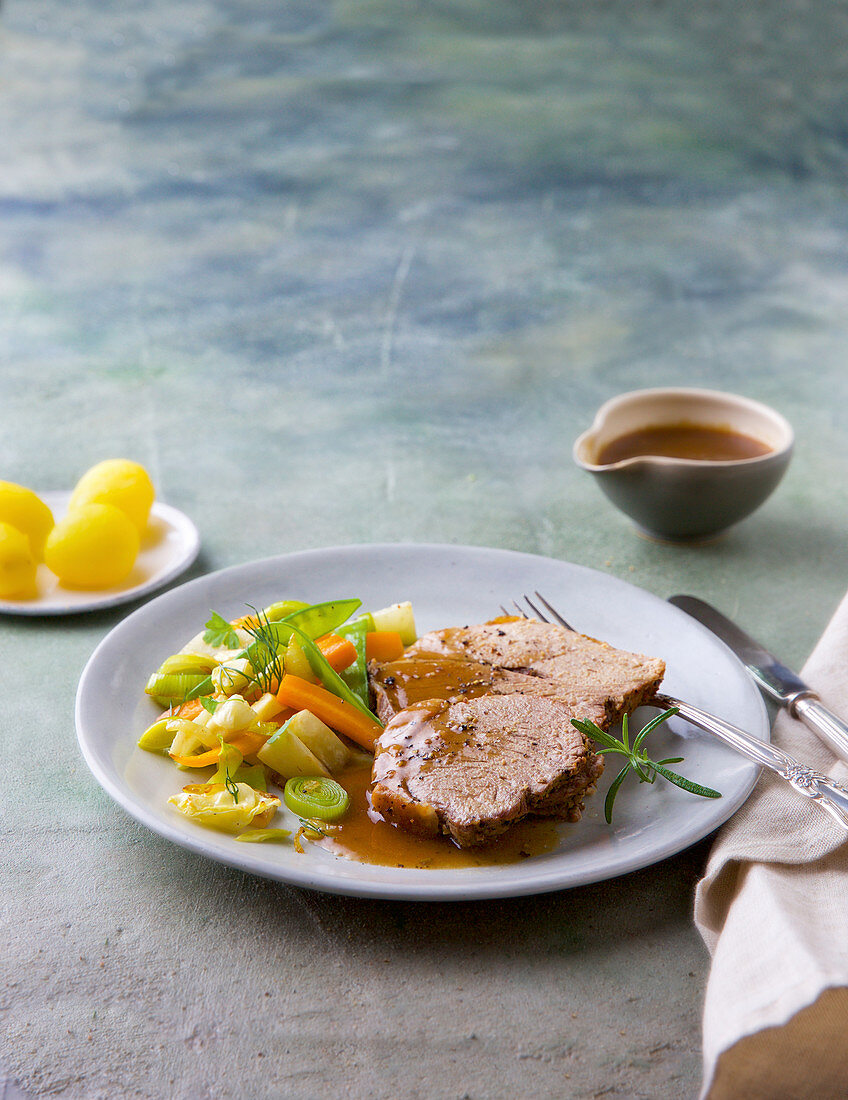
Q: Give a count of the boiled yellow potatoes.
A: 4